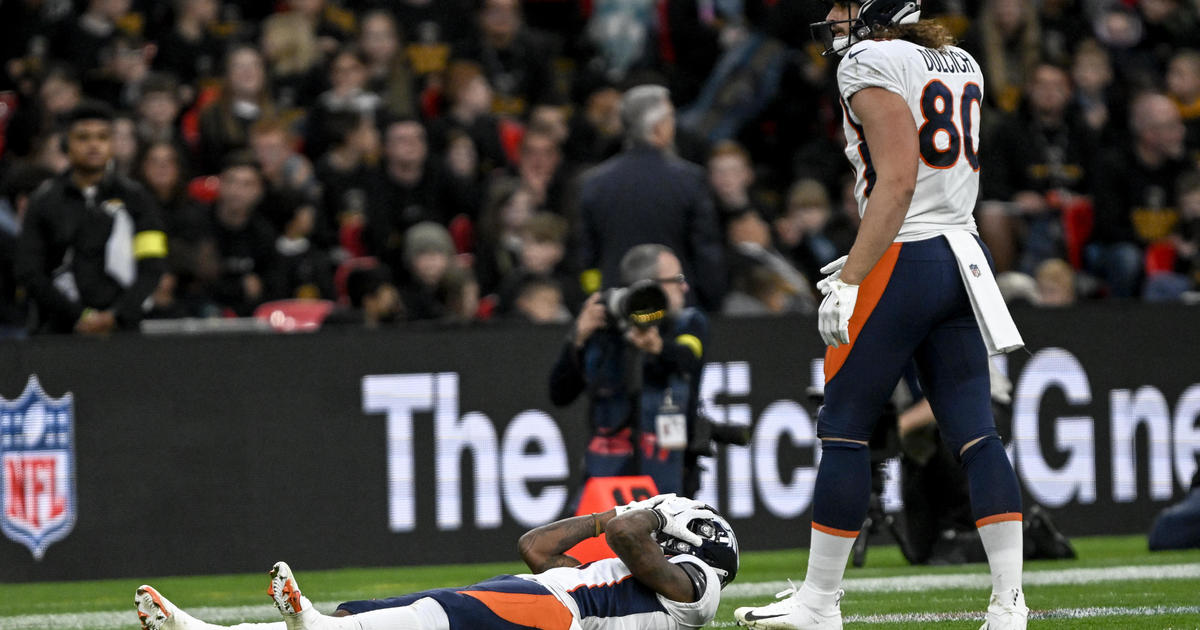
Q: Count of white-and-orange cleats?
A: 2